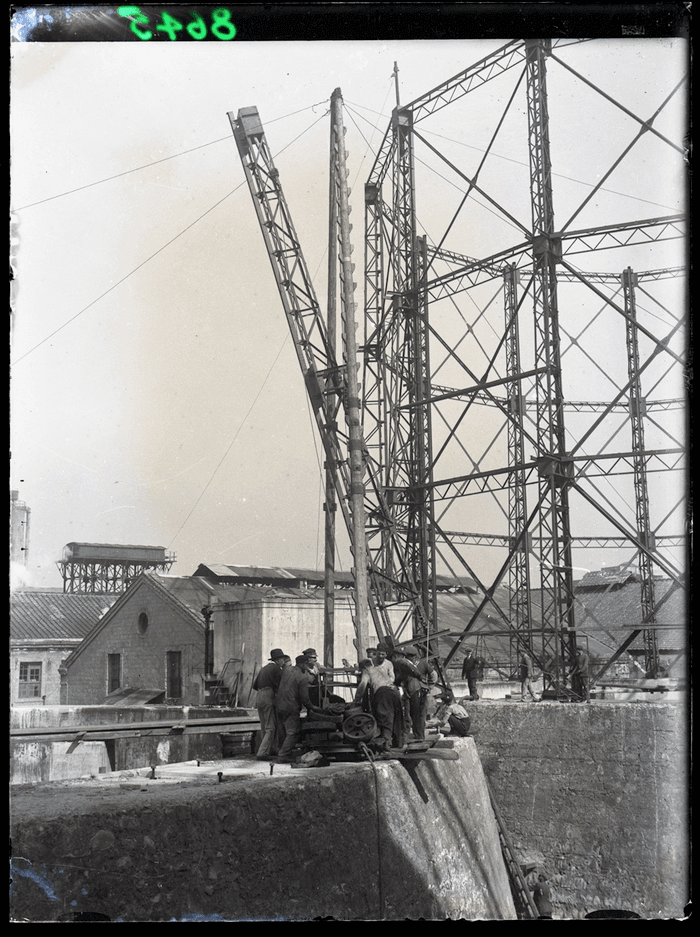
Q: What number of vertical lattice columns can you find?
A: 6